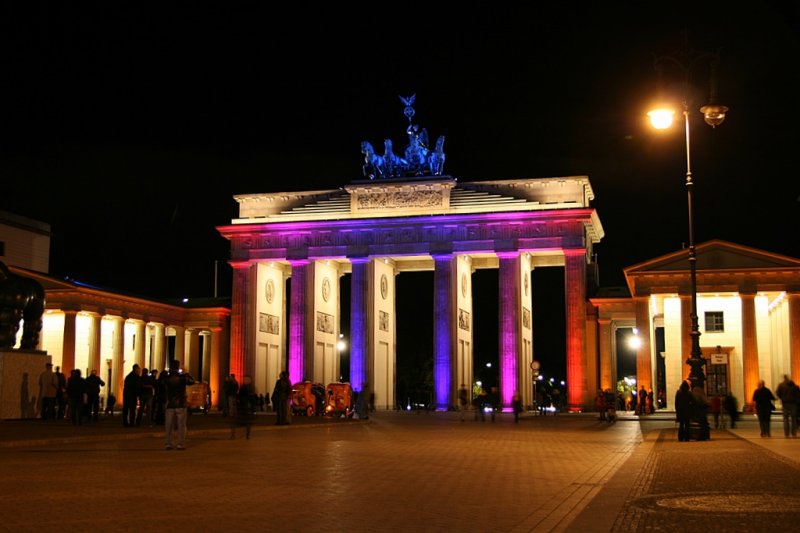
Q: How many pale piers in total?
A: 5